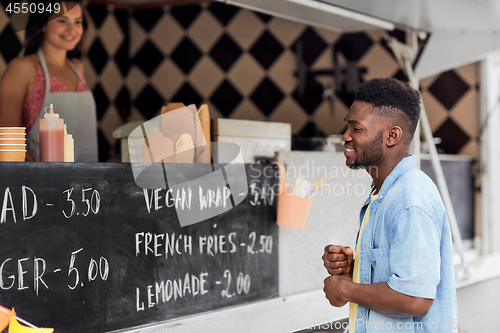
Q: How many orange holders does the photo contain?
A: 1